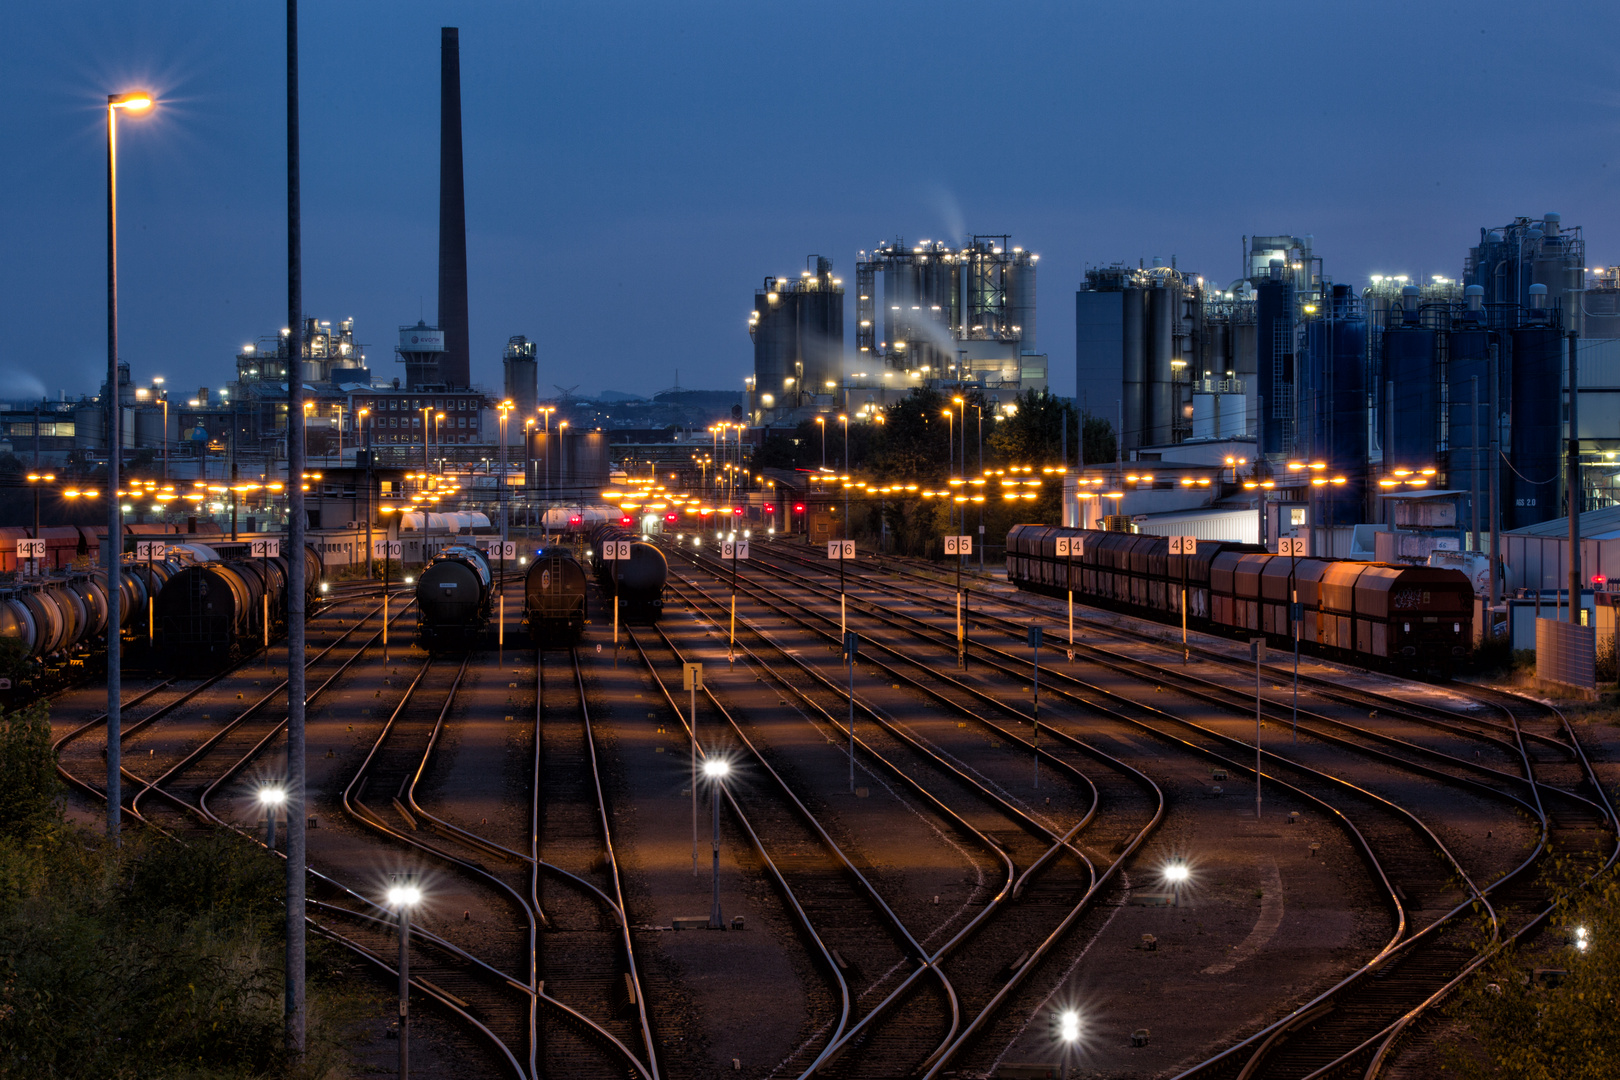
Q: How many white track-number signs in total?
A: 12